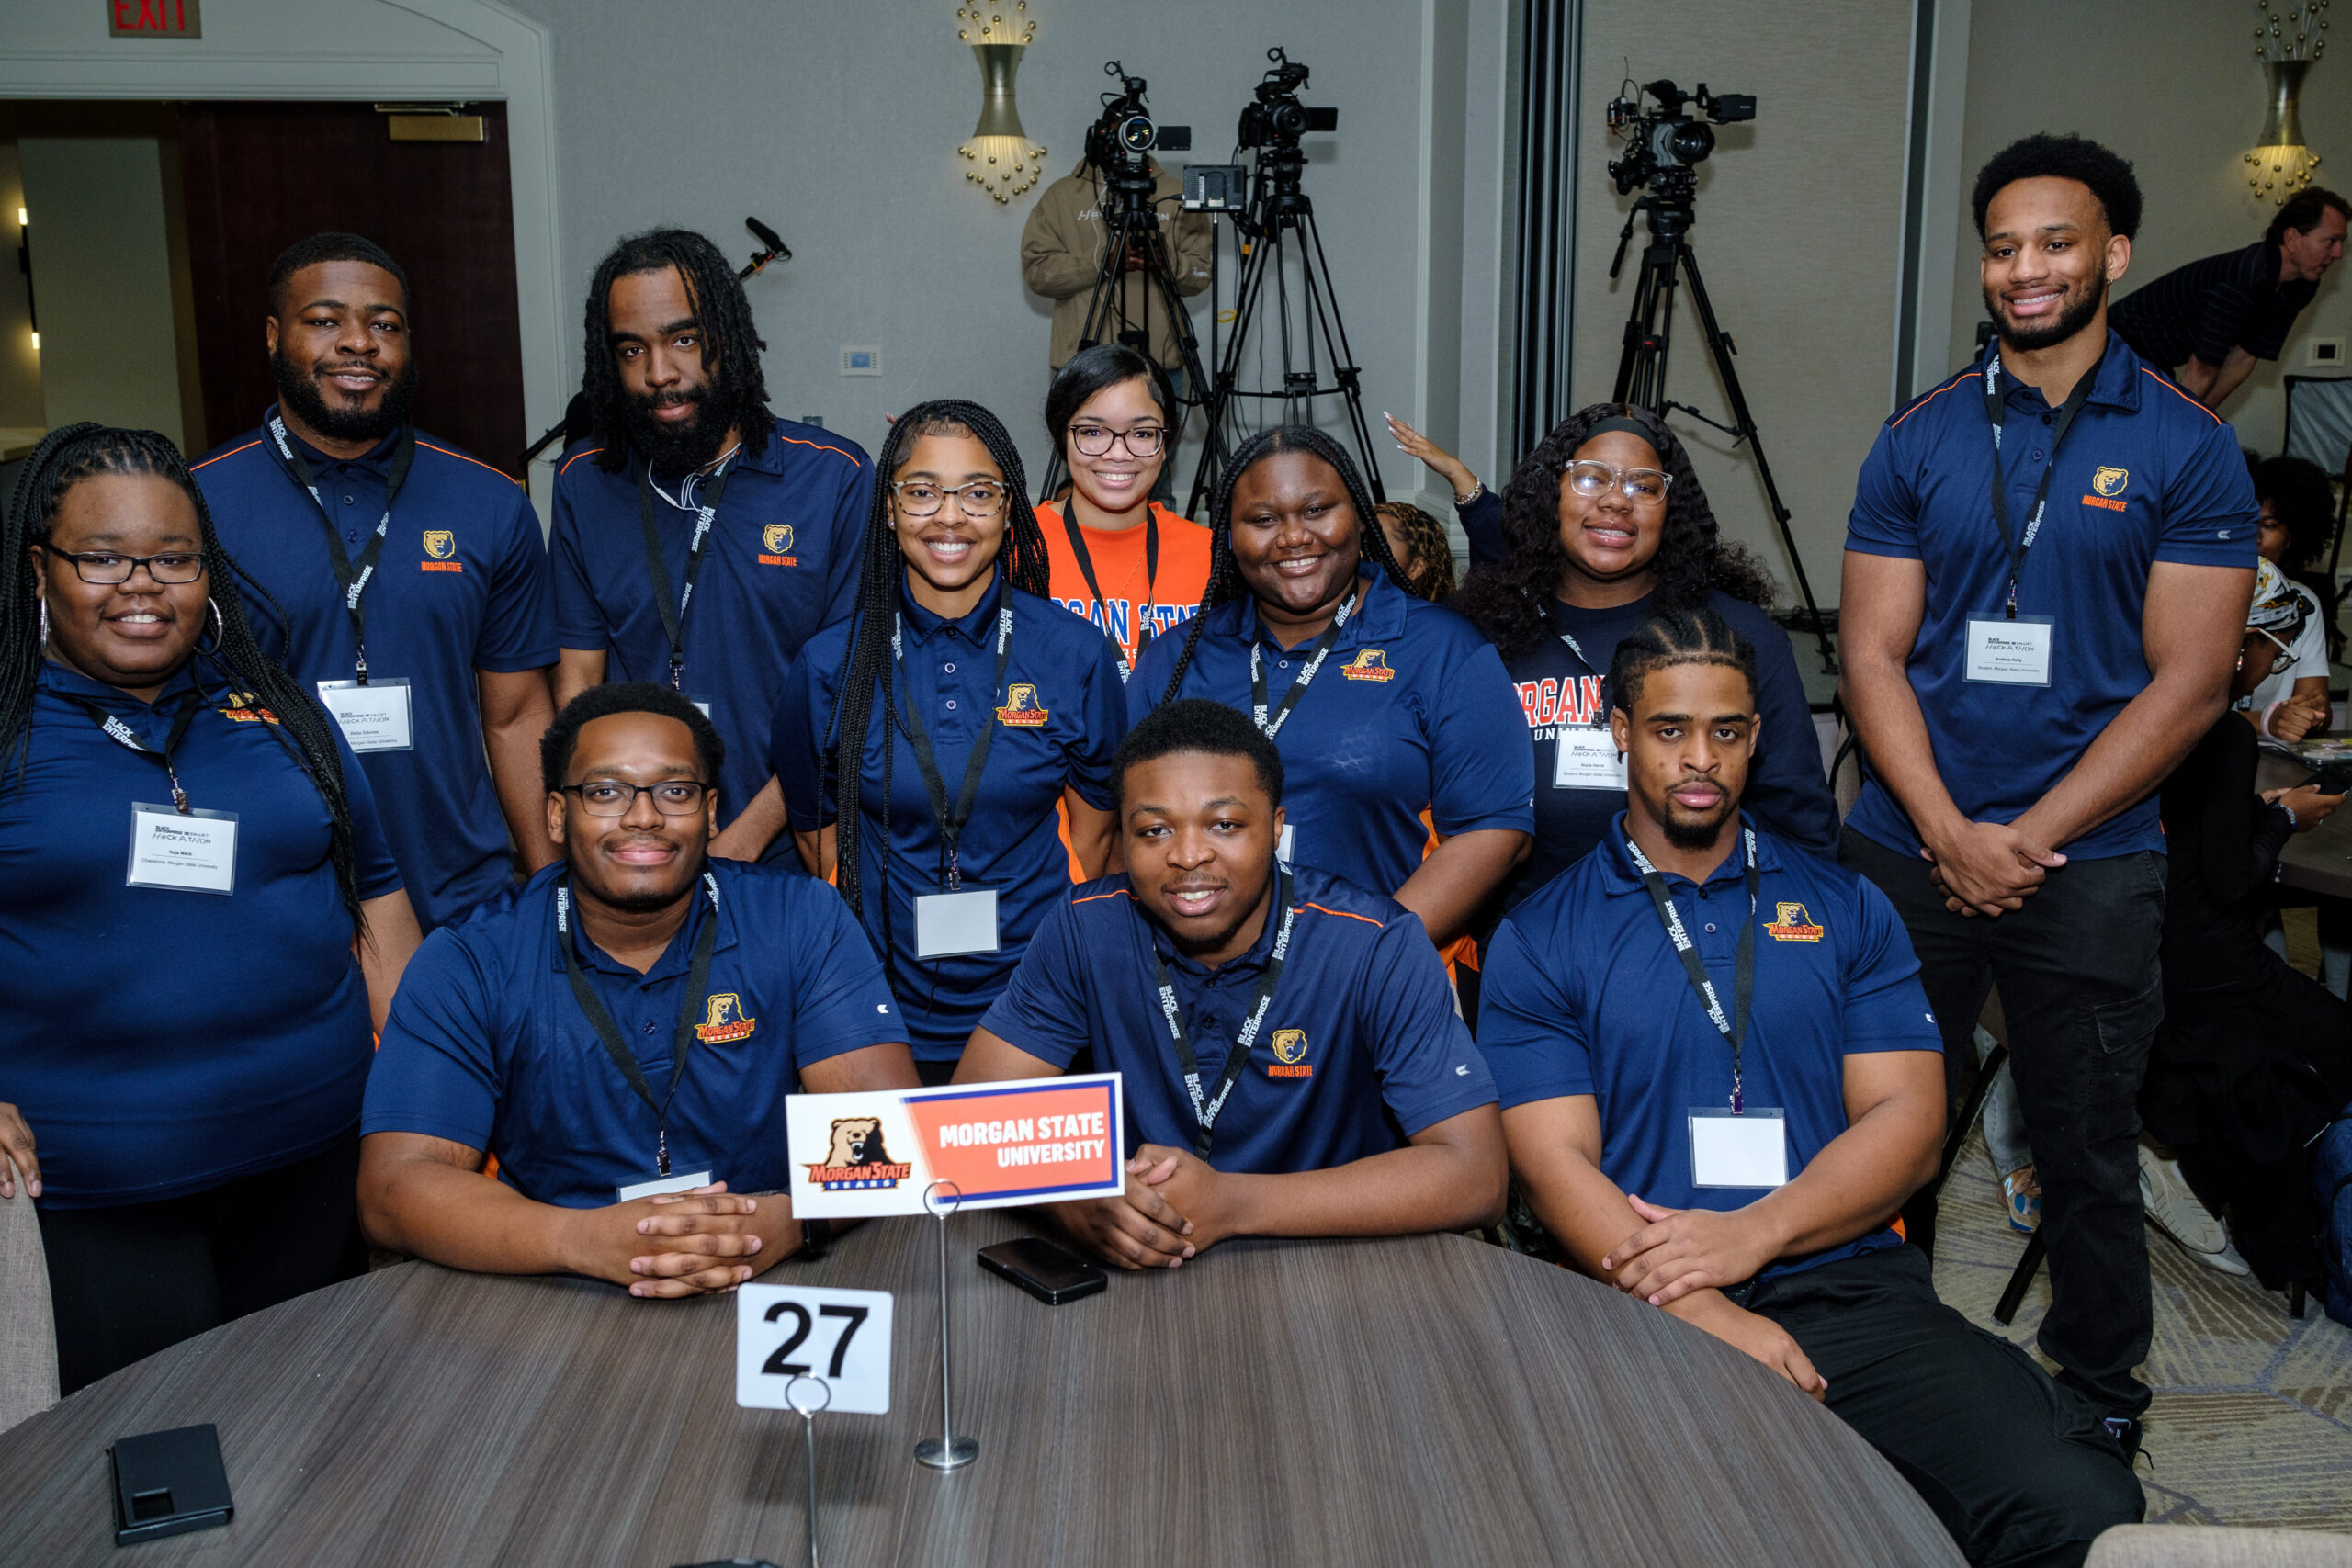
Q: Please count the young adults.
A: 11